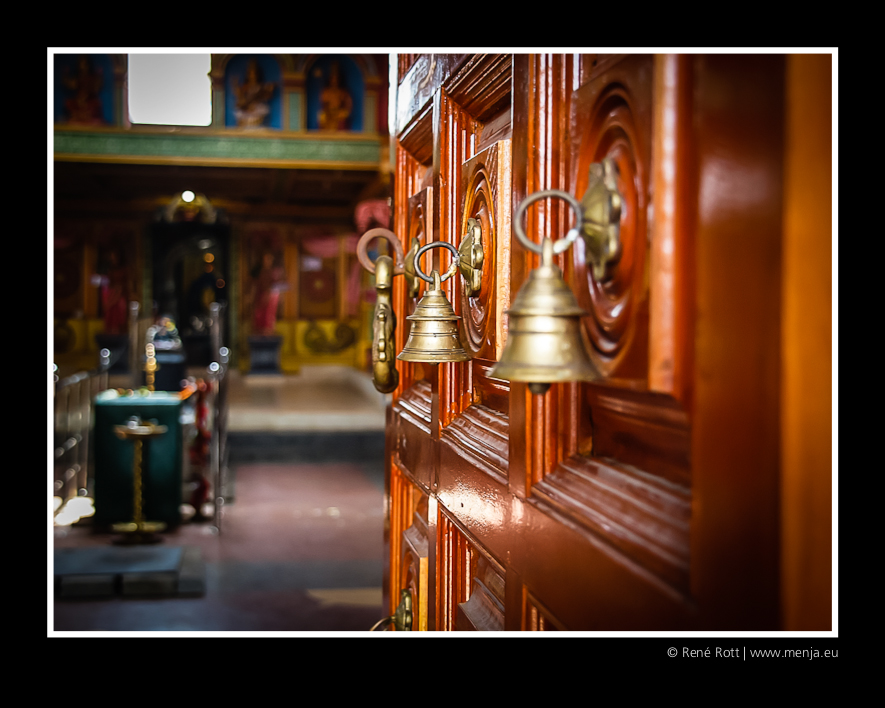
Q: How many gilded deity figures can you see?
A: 3